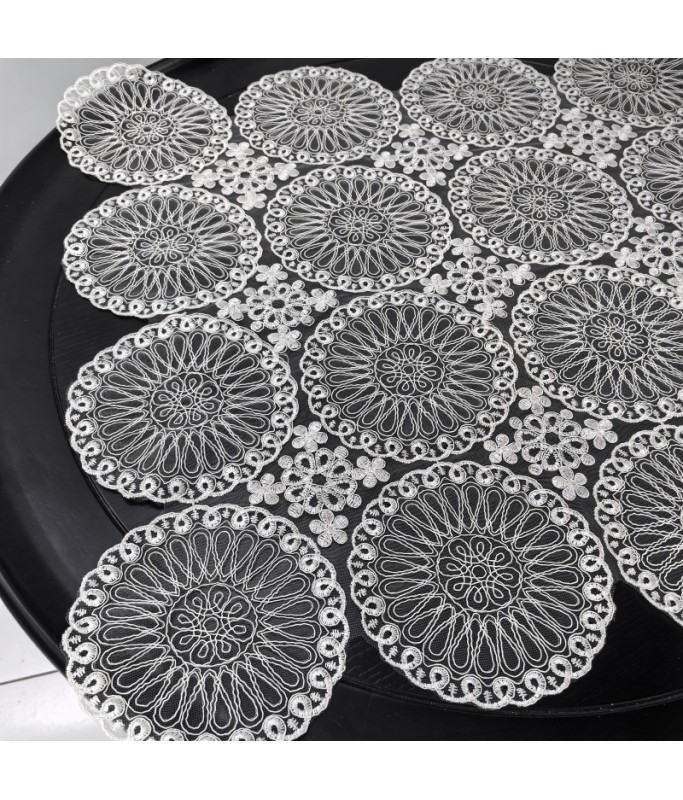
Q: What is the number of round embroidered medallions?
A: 14